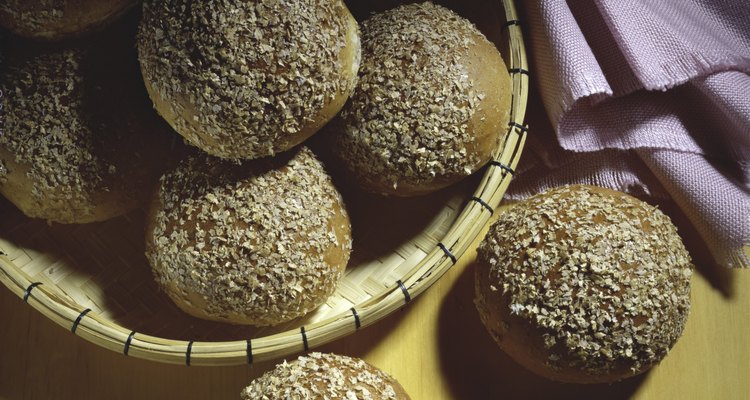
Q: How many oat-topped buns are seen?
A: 7